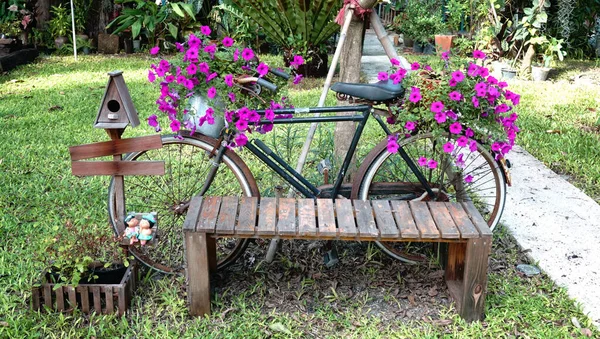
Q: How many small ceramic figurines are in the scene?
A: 2